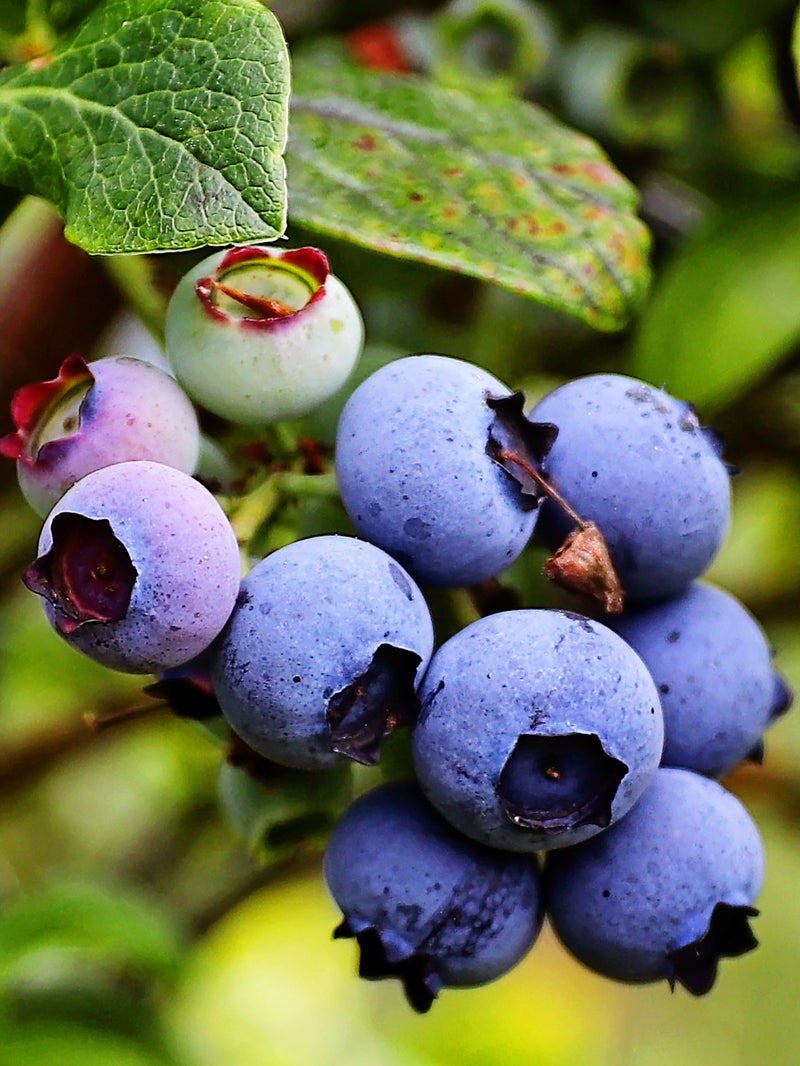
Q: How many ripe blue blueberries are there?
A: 7